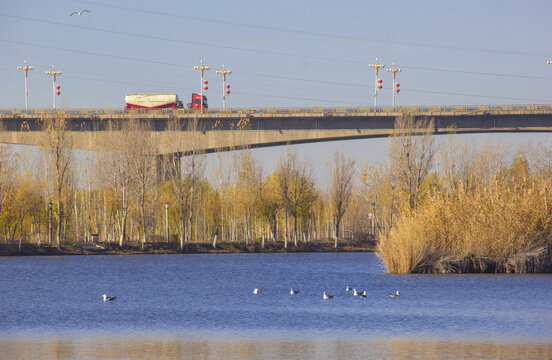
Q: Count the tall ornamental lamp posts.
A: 6